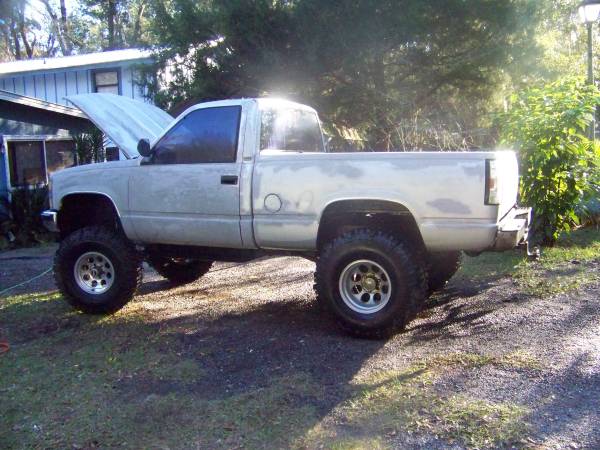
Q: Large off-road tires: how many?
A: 4